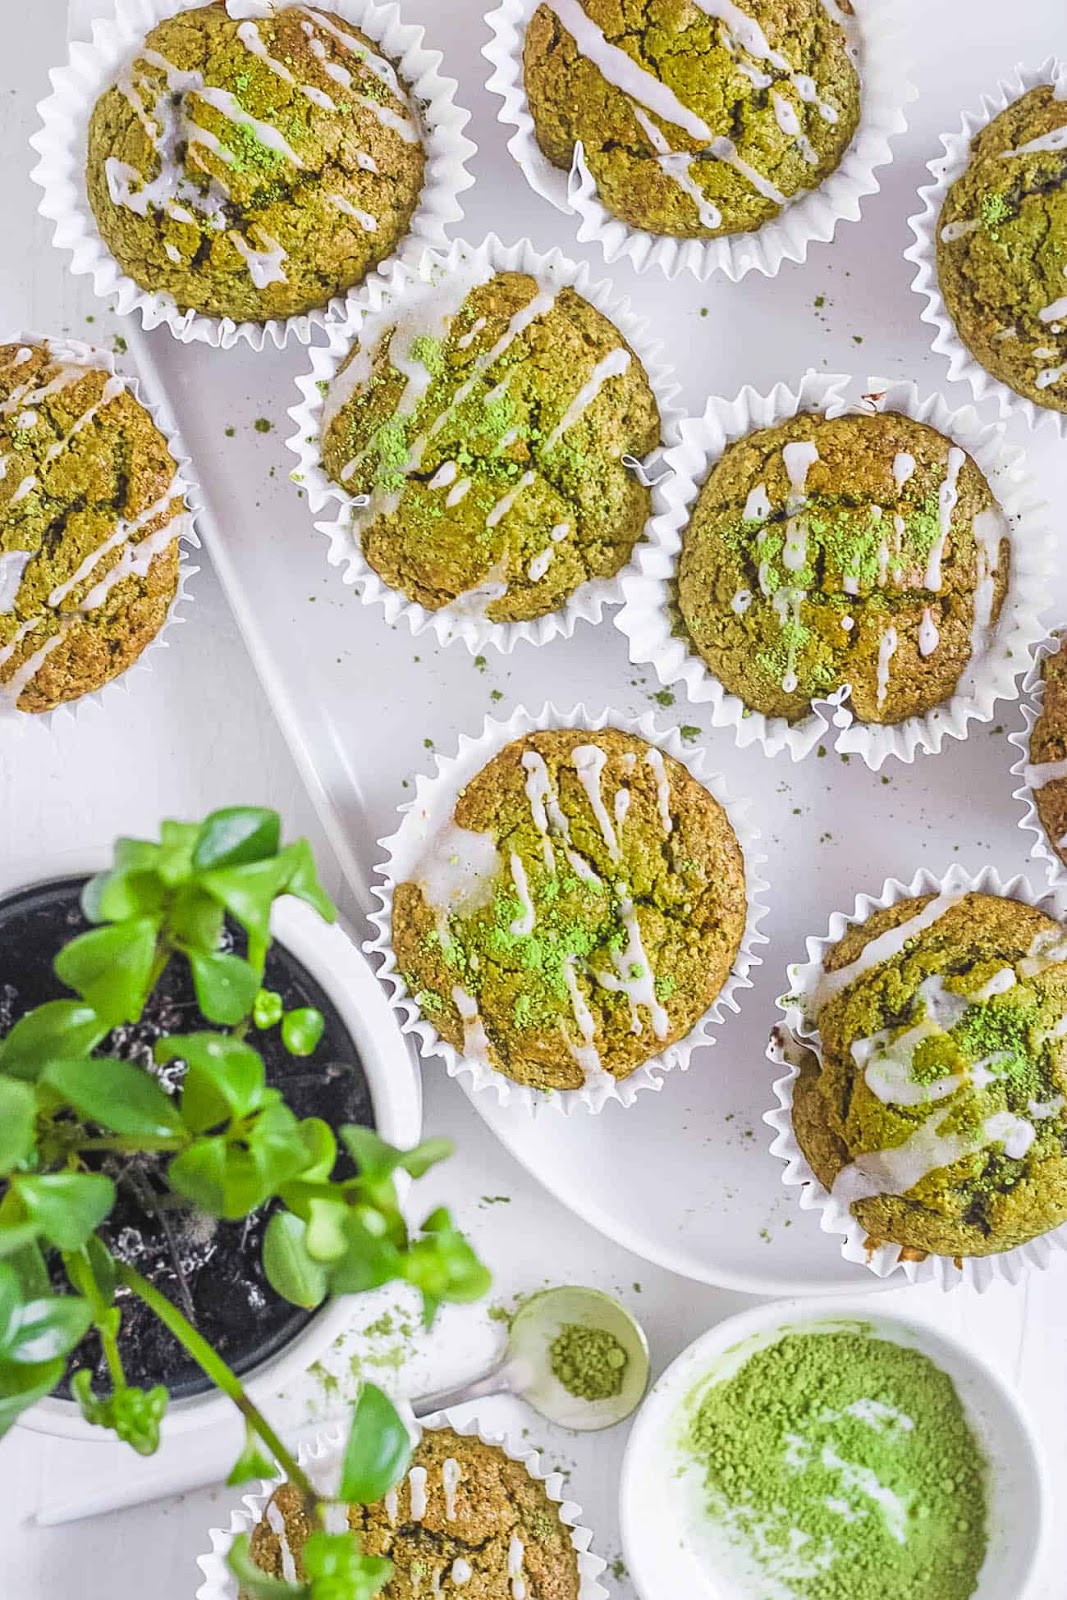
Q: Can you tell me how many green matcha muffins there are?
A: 10